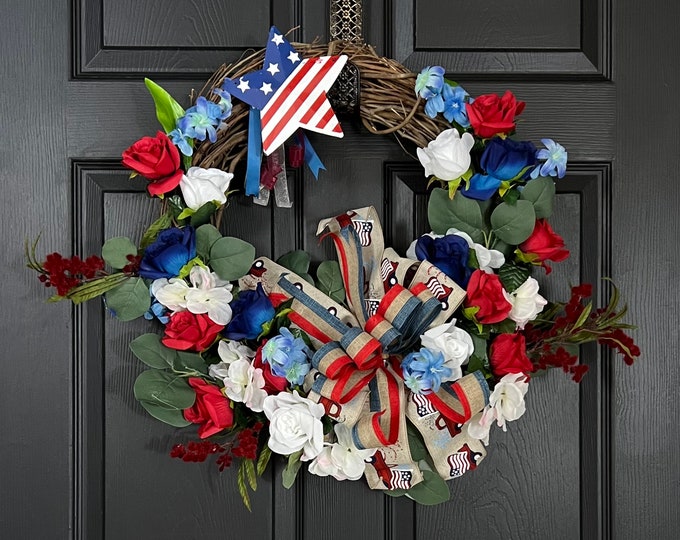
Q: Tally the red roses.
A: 8